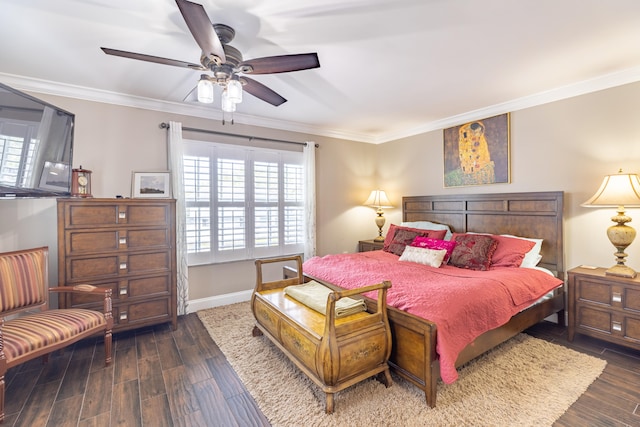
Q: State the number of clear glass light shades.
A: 3